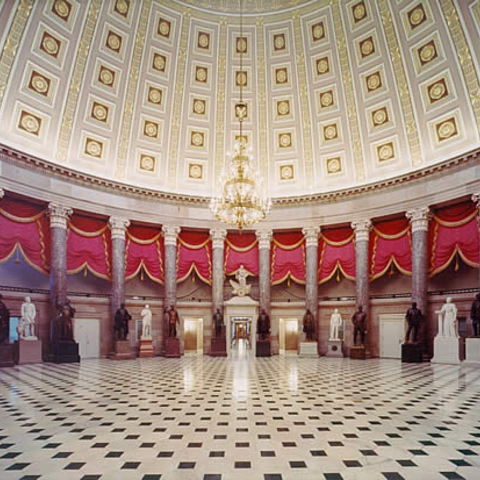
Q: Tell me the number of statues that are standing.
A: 14